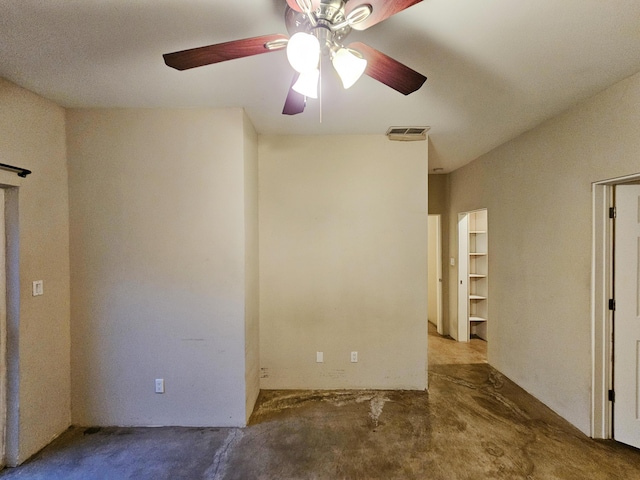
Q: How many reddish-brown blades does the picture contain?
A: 5